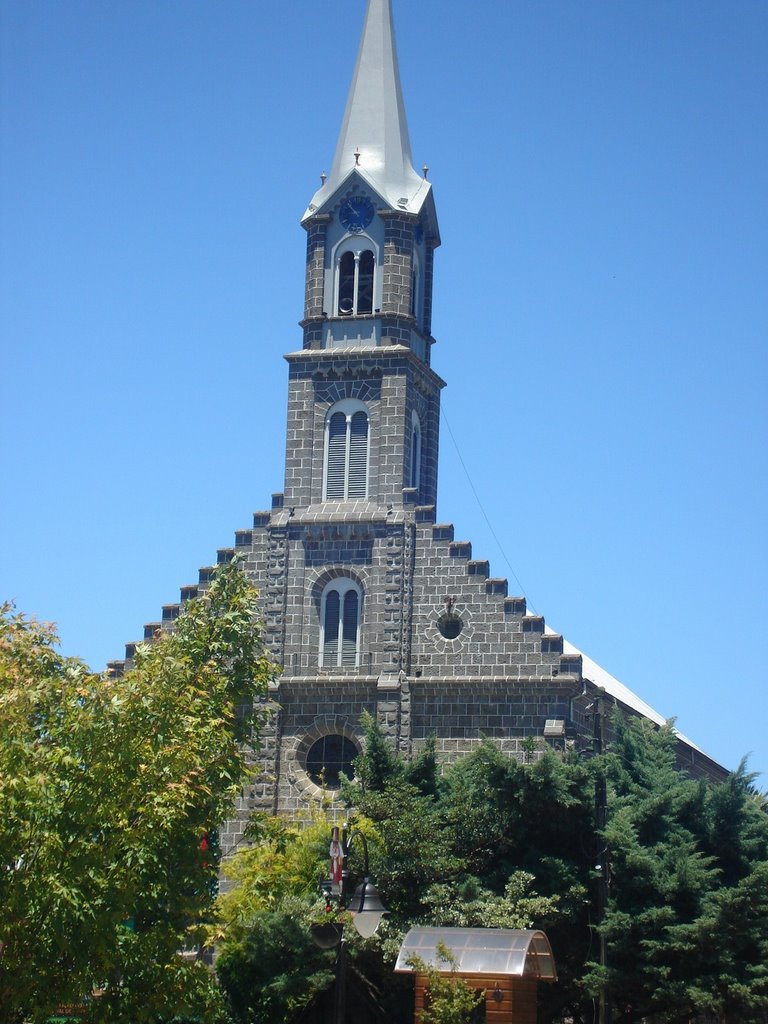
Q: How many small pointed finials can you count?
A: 3